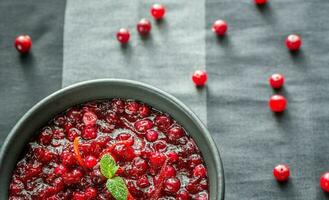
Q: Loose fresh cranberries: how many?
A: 12